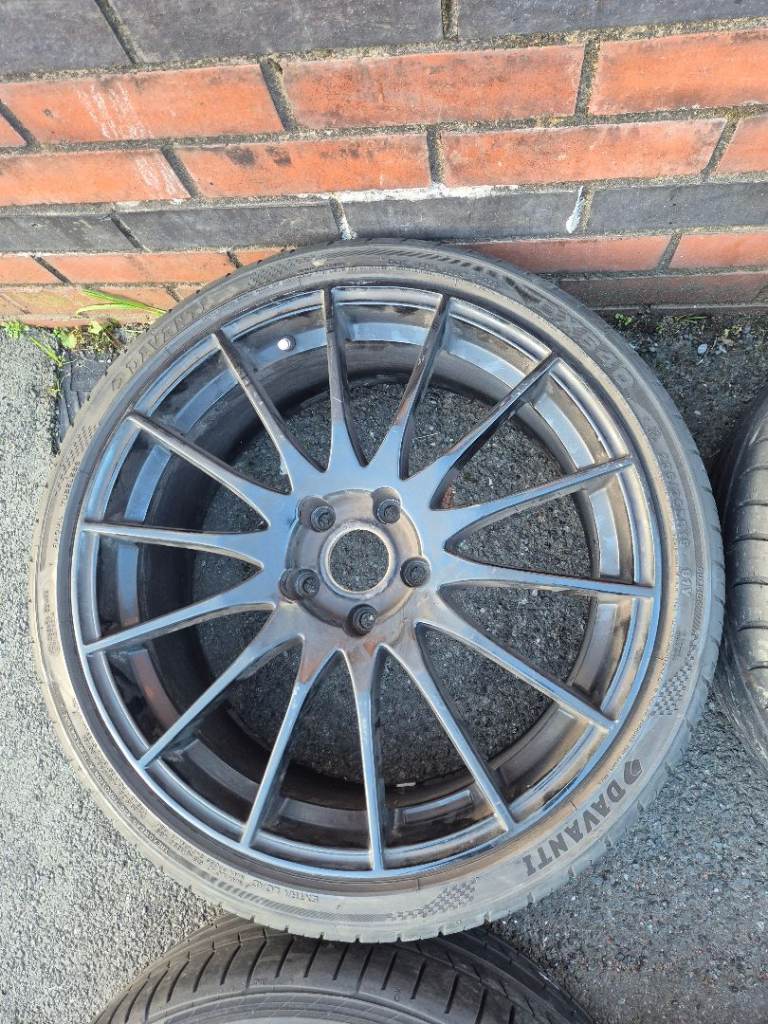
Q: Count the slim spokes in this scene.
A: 14